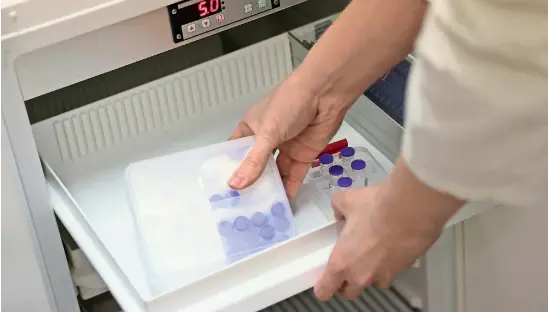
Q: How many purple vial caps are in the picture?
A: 13